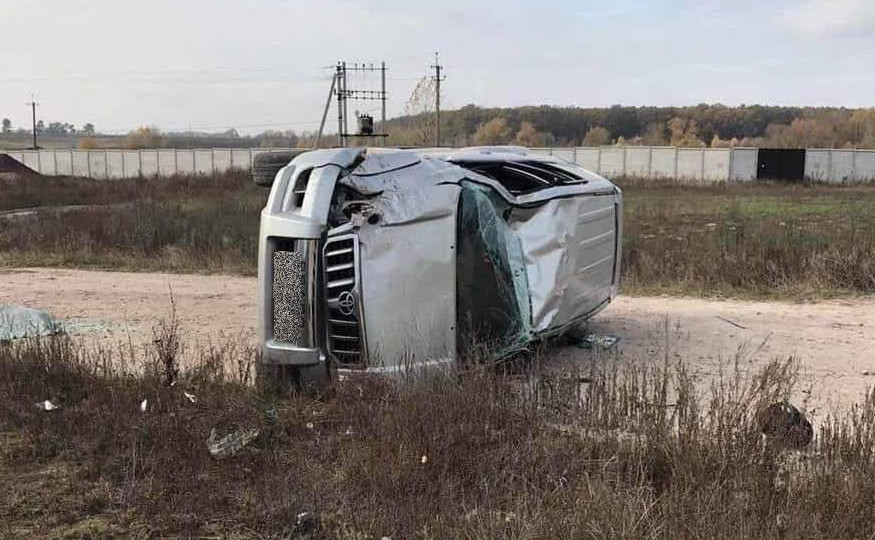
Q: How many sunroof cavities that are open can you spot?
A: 0